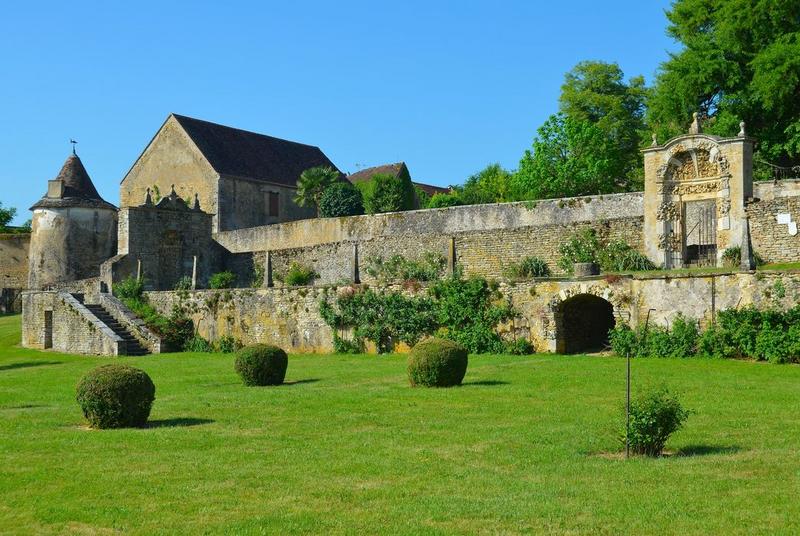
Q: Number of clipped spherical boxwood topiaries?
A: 3